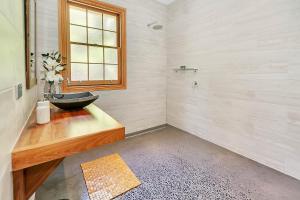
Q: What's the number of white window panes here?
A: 12